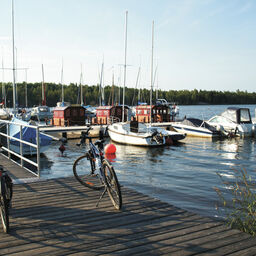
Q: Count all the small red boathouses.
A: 3